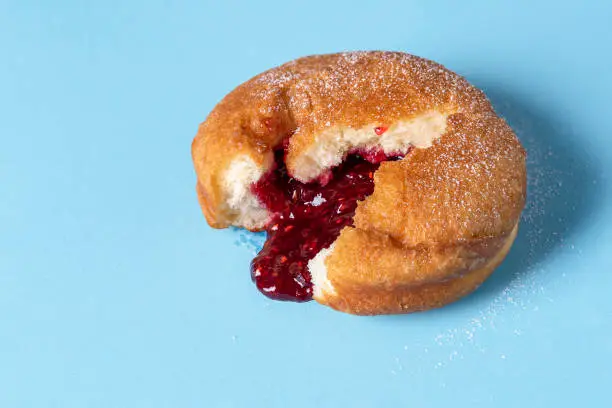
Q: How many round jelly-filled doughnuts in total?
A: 1